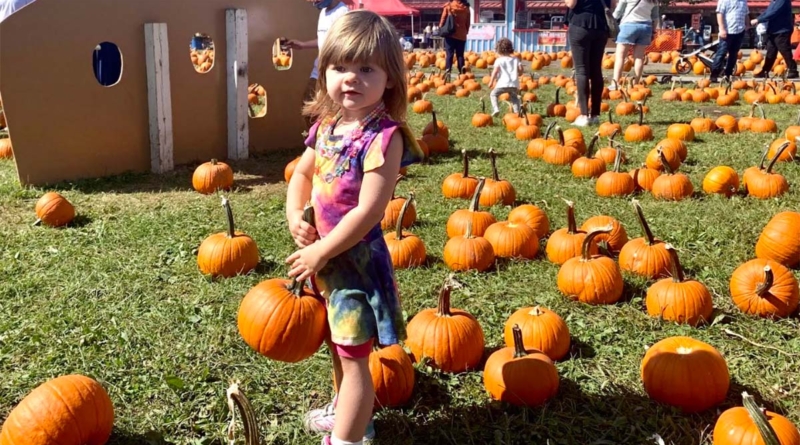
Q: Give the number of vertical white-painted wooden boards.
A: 2